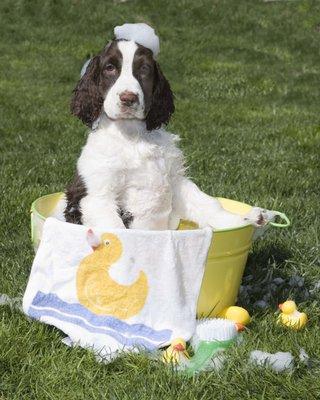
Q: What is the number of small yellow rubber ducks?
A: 3